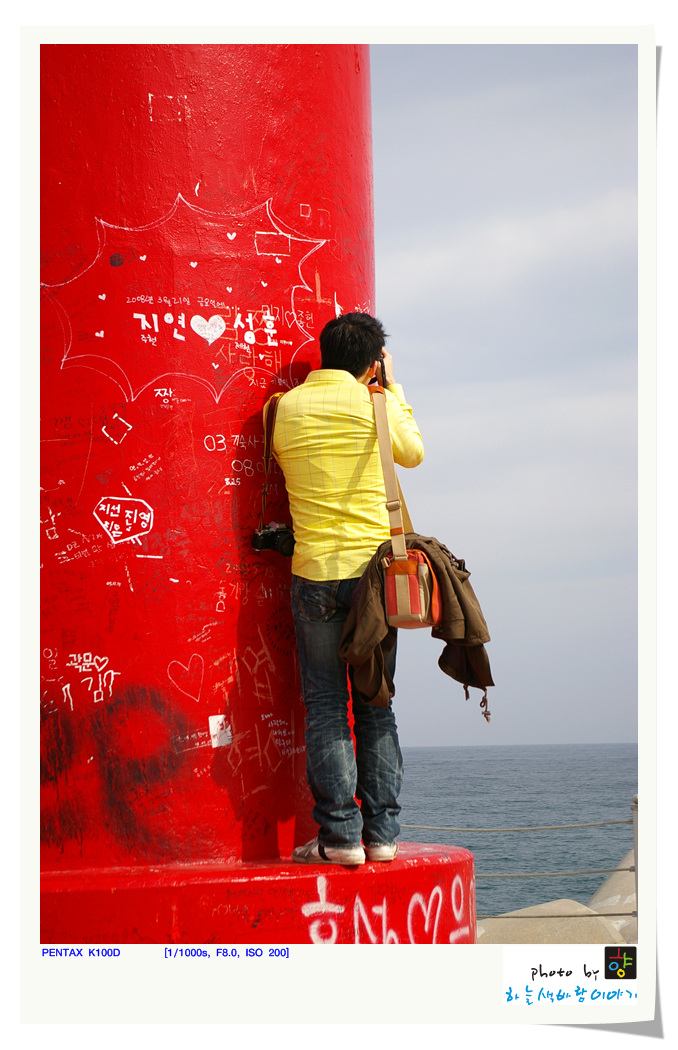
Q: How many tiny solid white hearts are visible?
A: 10